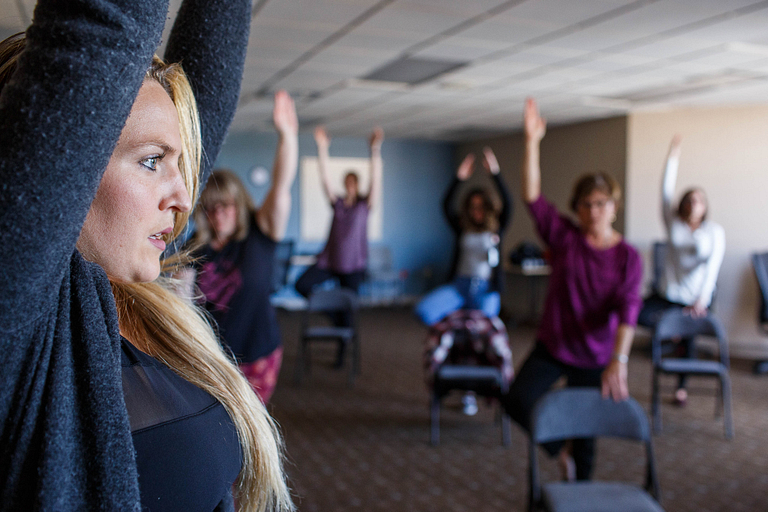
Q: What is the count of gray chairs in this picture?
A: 4